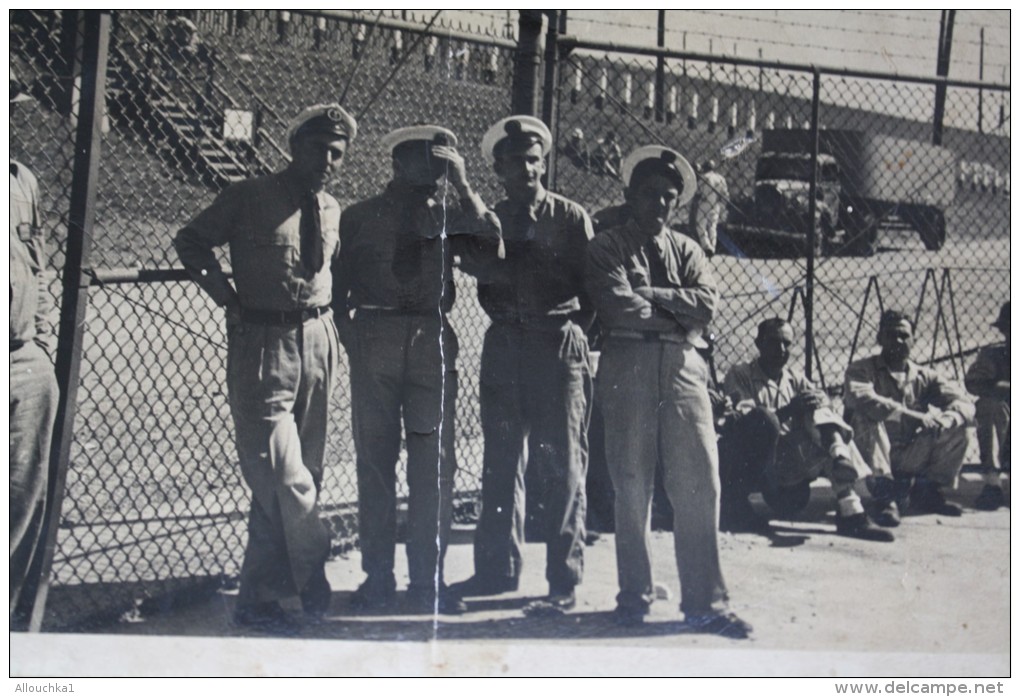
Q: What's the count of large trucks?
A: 1